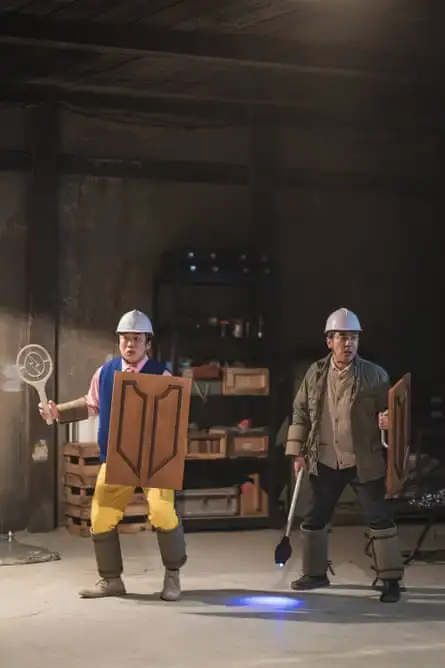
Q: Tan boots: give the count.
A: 2